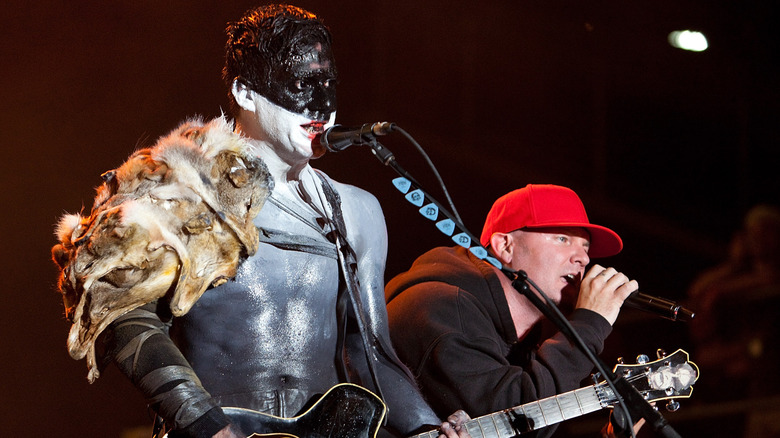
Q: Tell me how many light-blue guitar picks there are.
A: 7